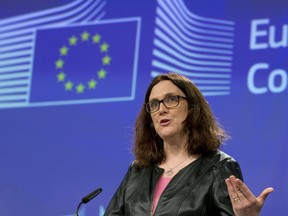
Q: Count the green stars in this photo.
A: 12